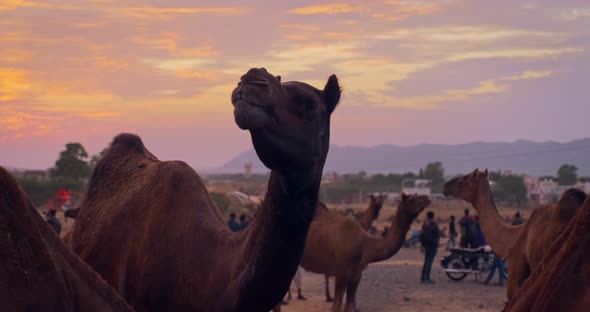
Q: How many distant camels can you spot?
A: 3